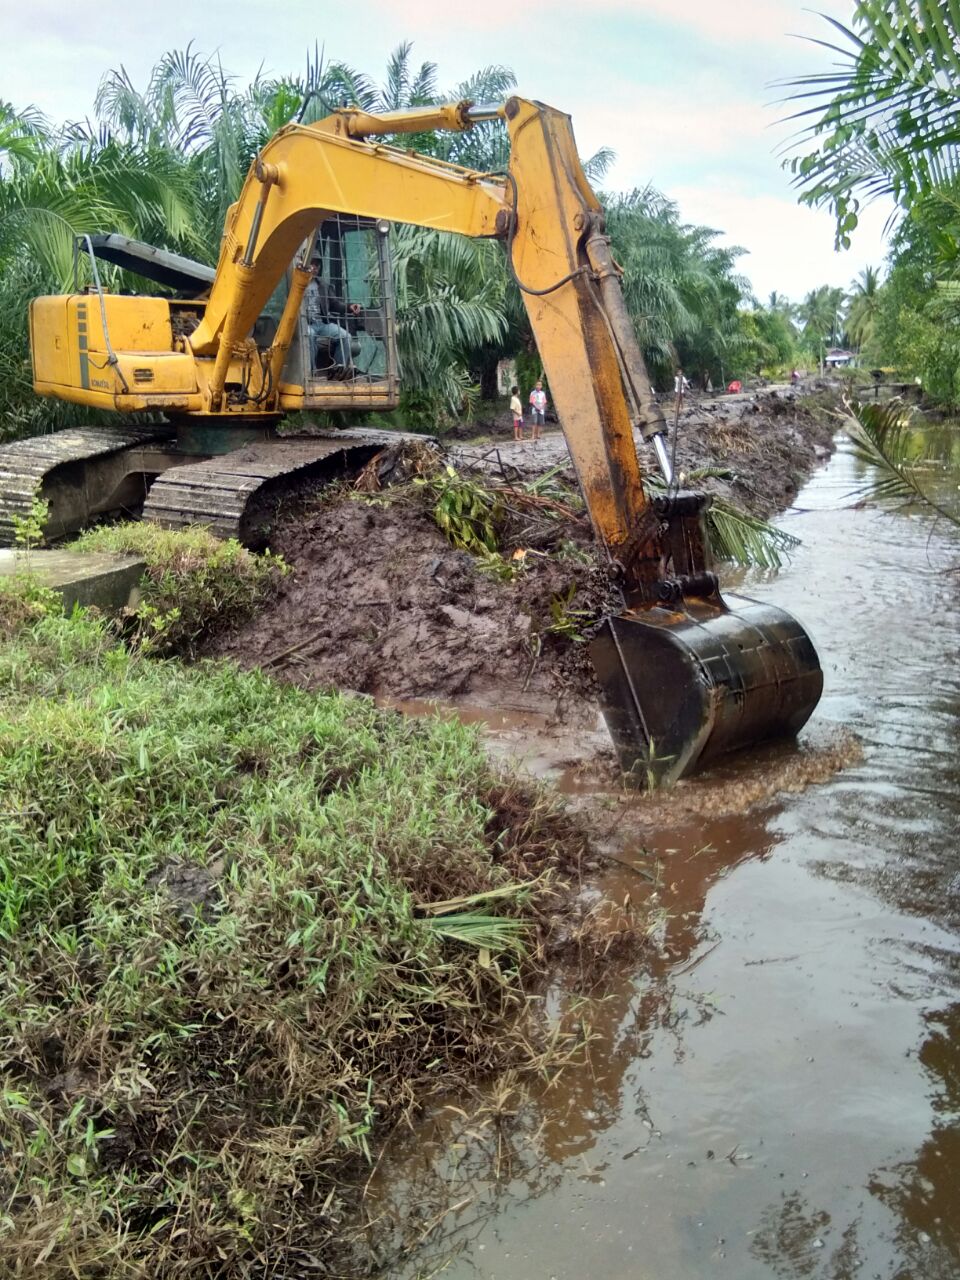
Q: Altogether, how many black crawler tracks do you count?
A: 2